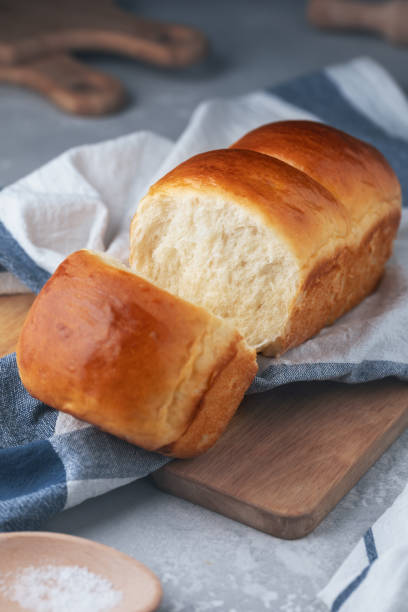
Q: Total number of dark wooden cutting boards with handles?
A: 2